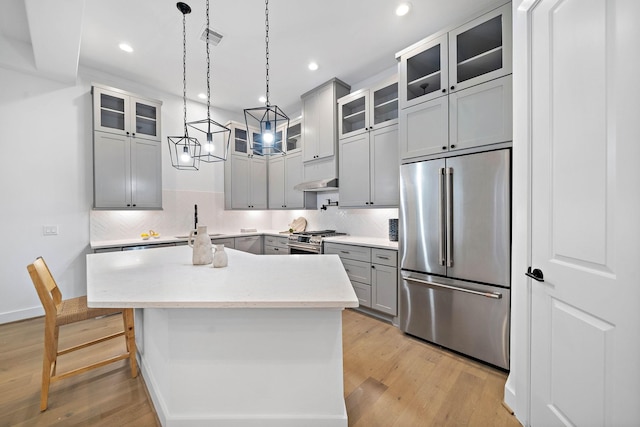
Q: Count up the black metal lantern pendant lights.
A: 3